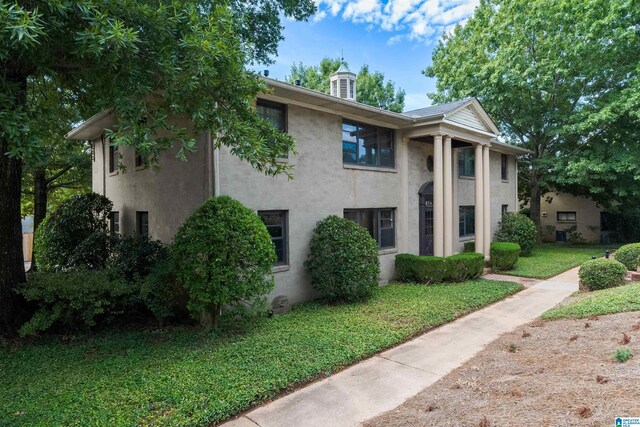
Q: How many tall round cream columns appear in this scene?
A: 4